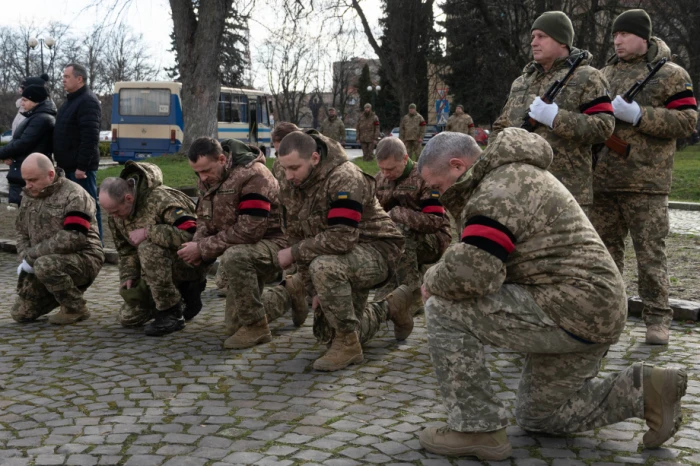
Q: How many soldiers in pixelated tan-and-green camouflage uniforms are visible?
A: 13